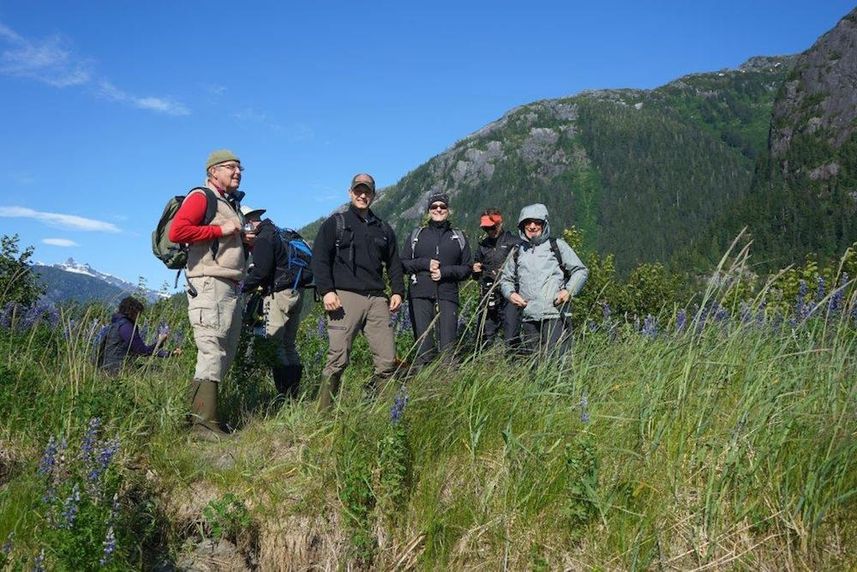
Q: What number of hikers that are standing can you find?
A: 6